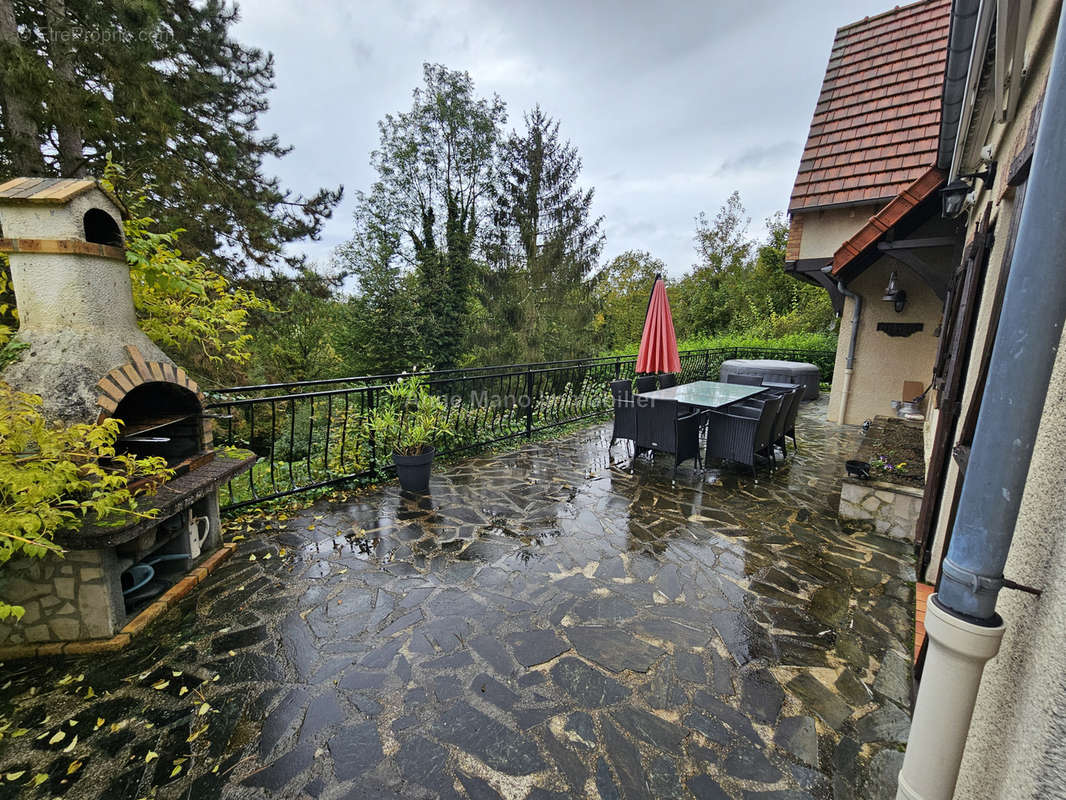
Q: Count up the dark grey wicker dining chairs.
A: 8